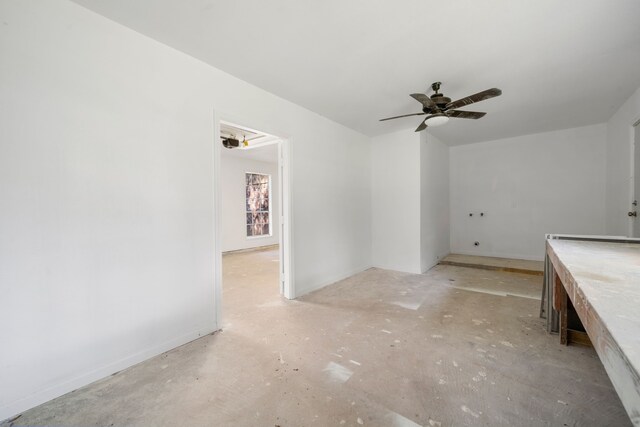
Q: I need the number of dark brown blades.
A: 5